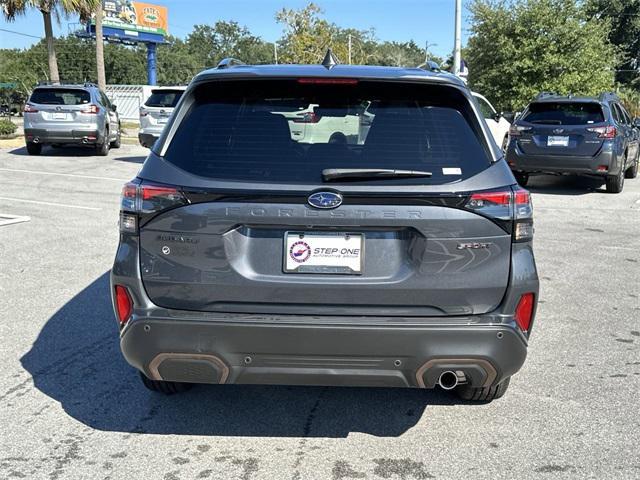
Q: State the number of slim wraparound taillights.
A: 2